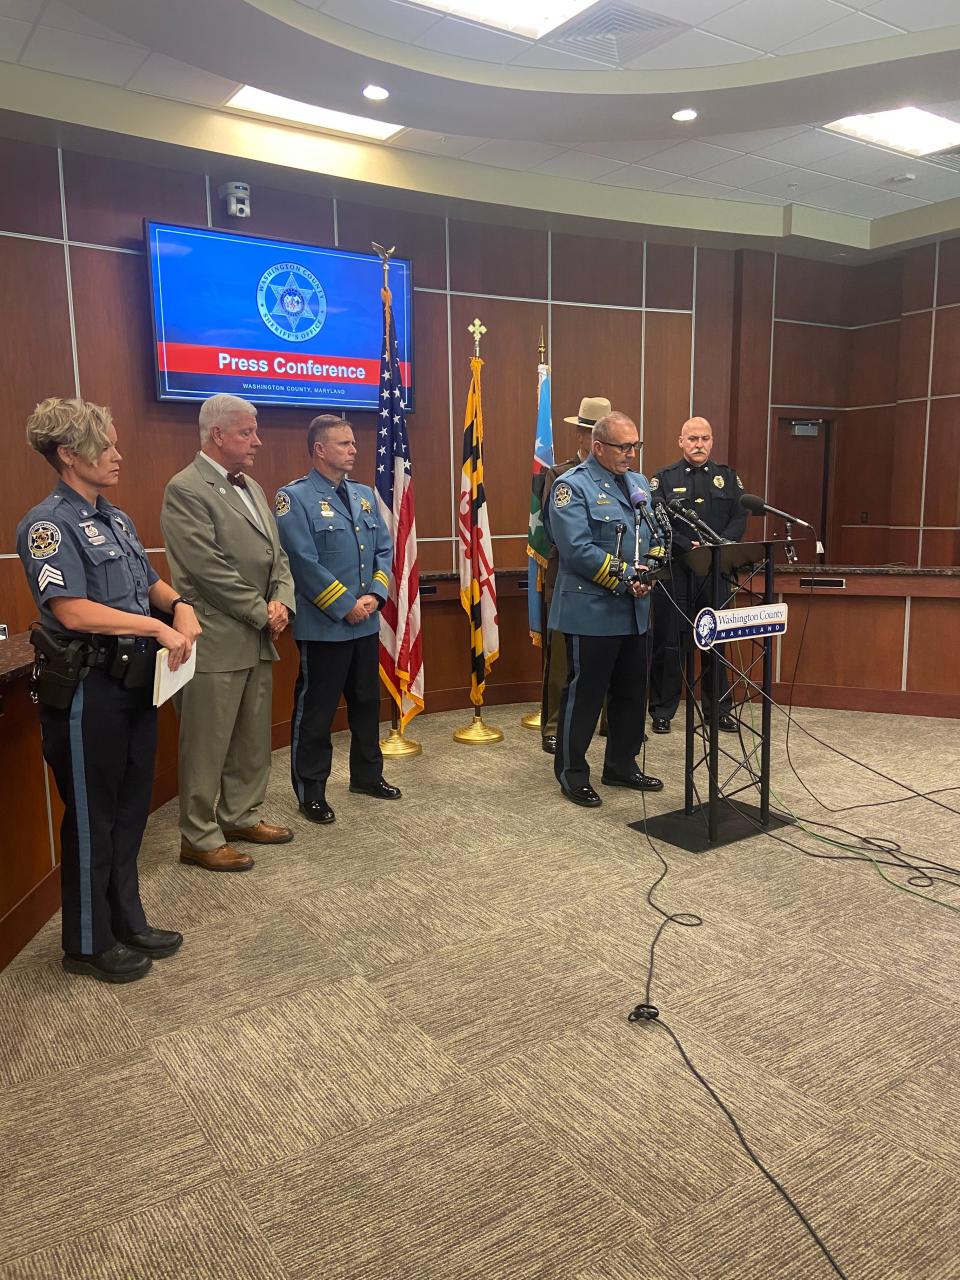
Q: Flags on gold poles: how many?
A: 3